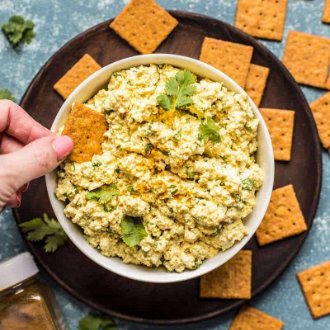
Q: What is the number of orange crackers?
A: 14